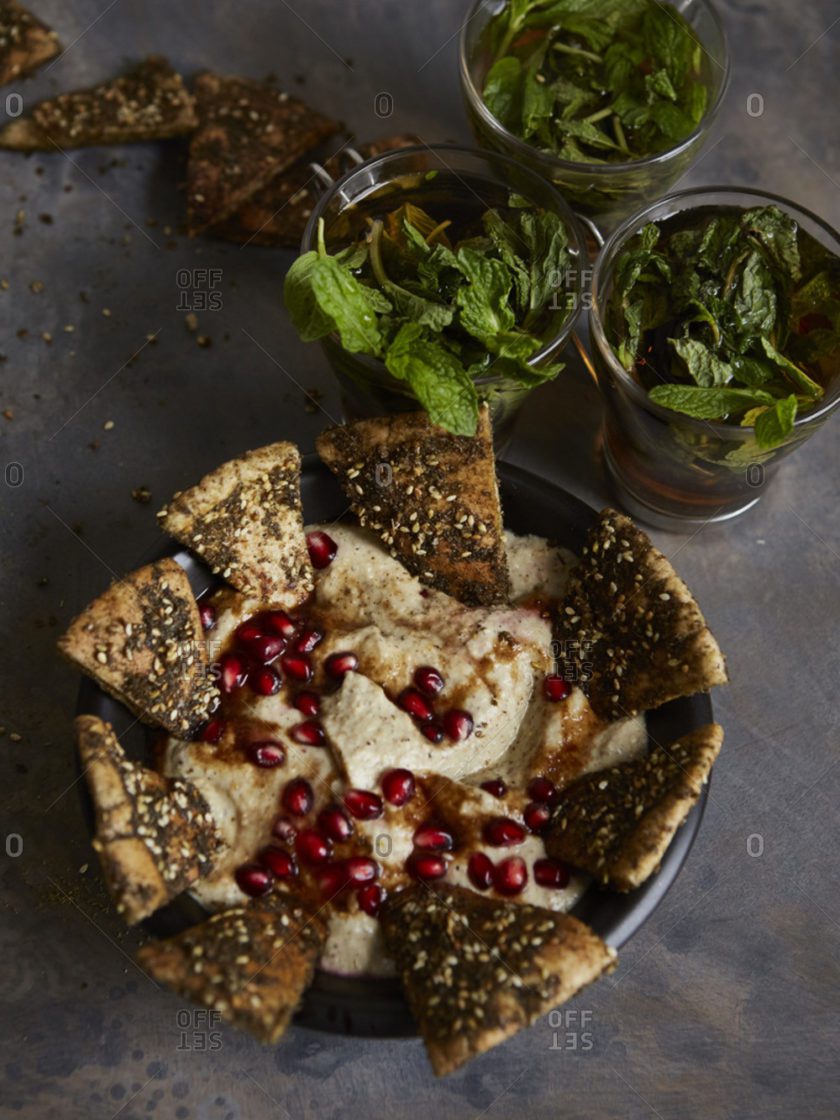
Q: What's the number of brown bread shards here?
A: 12